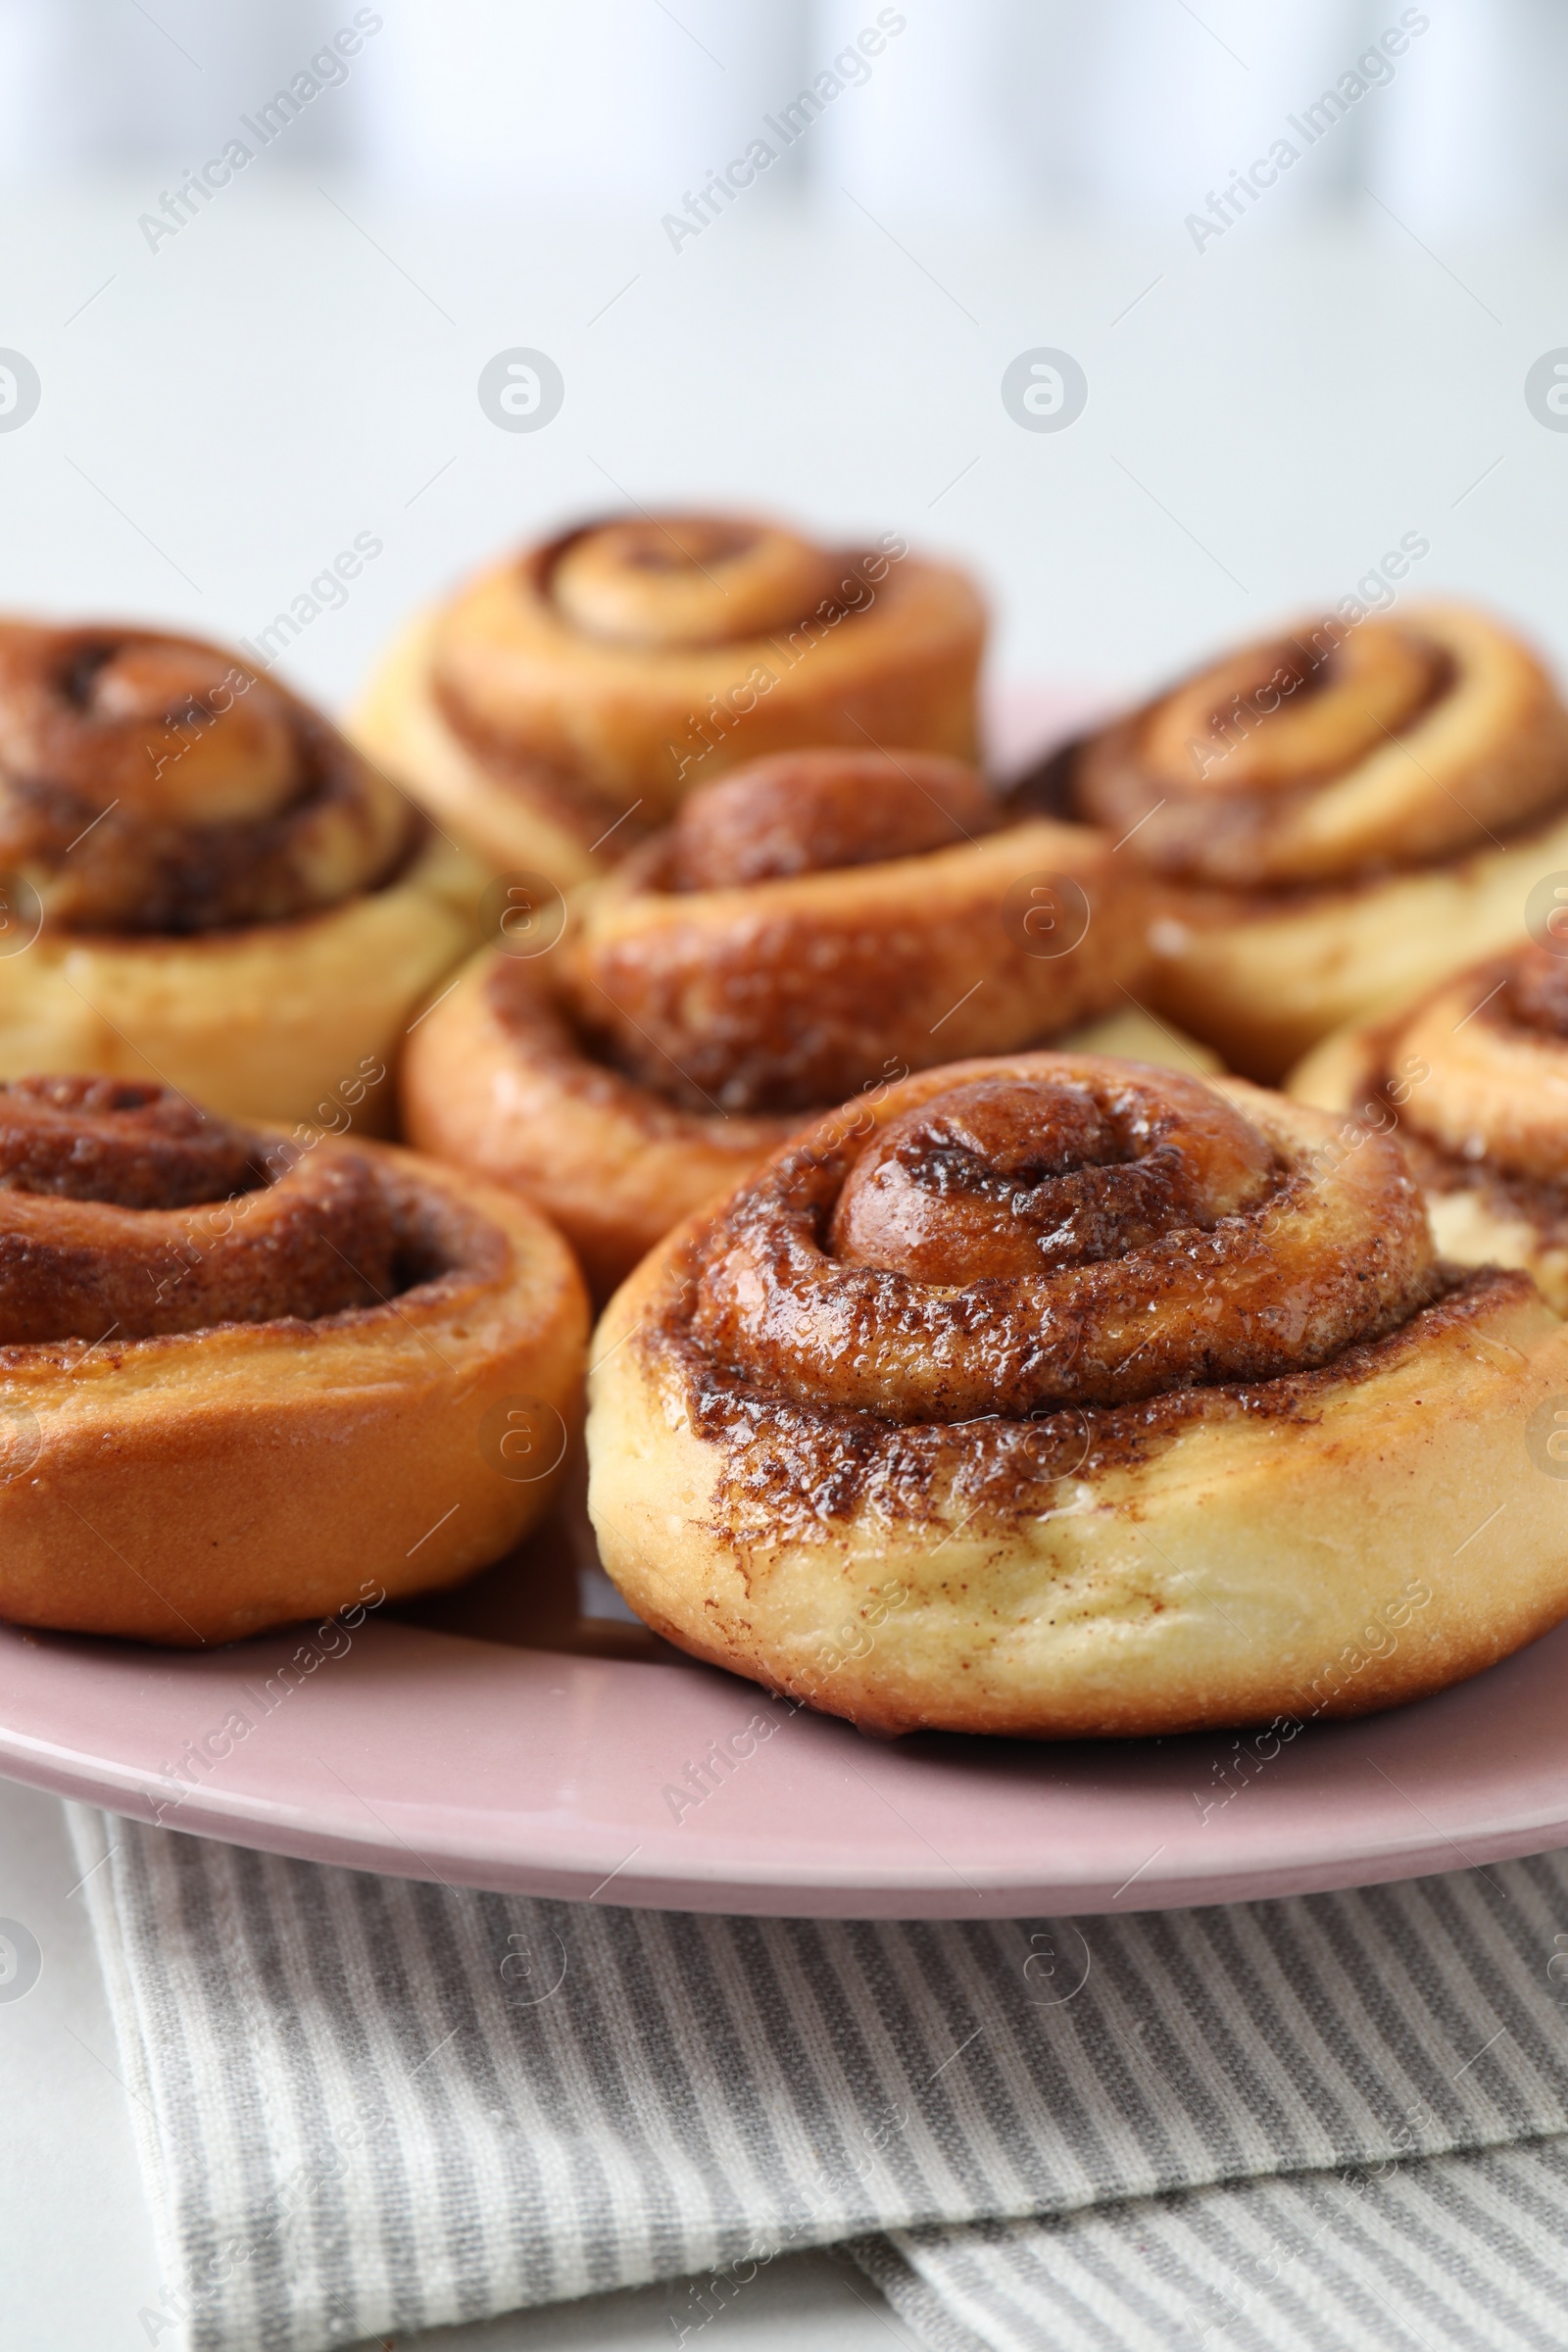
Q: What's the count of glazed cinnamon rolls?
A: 7